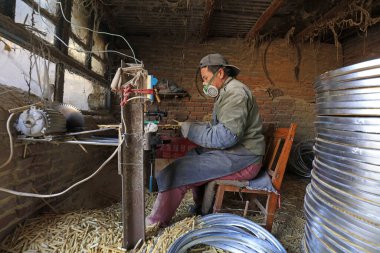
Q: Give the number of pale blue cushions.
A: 1